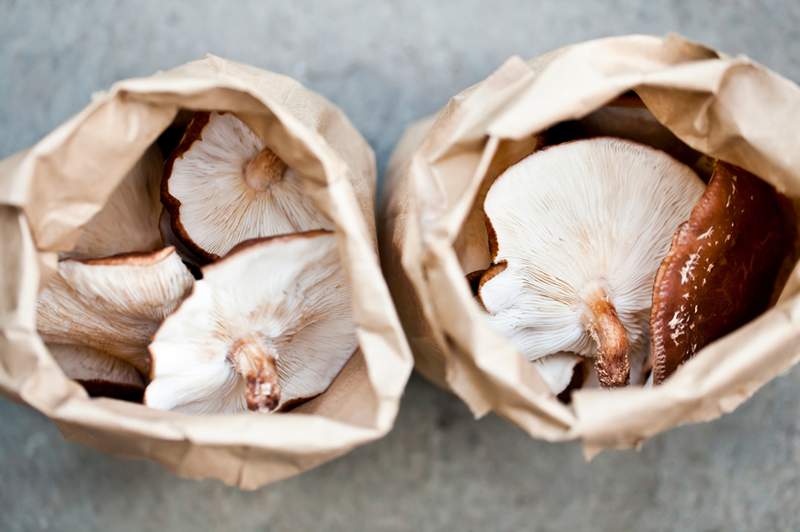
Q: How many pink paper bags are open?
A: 0